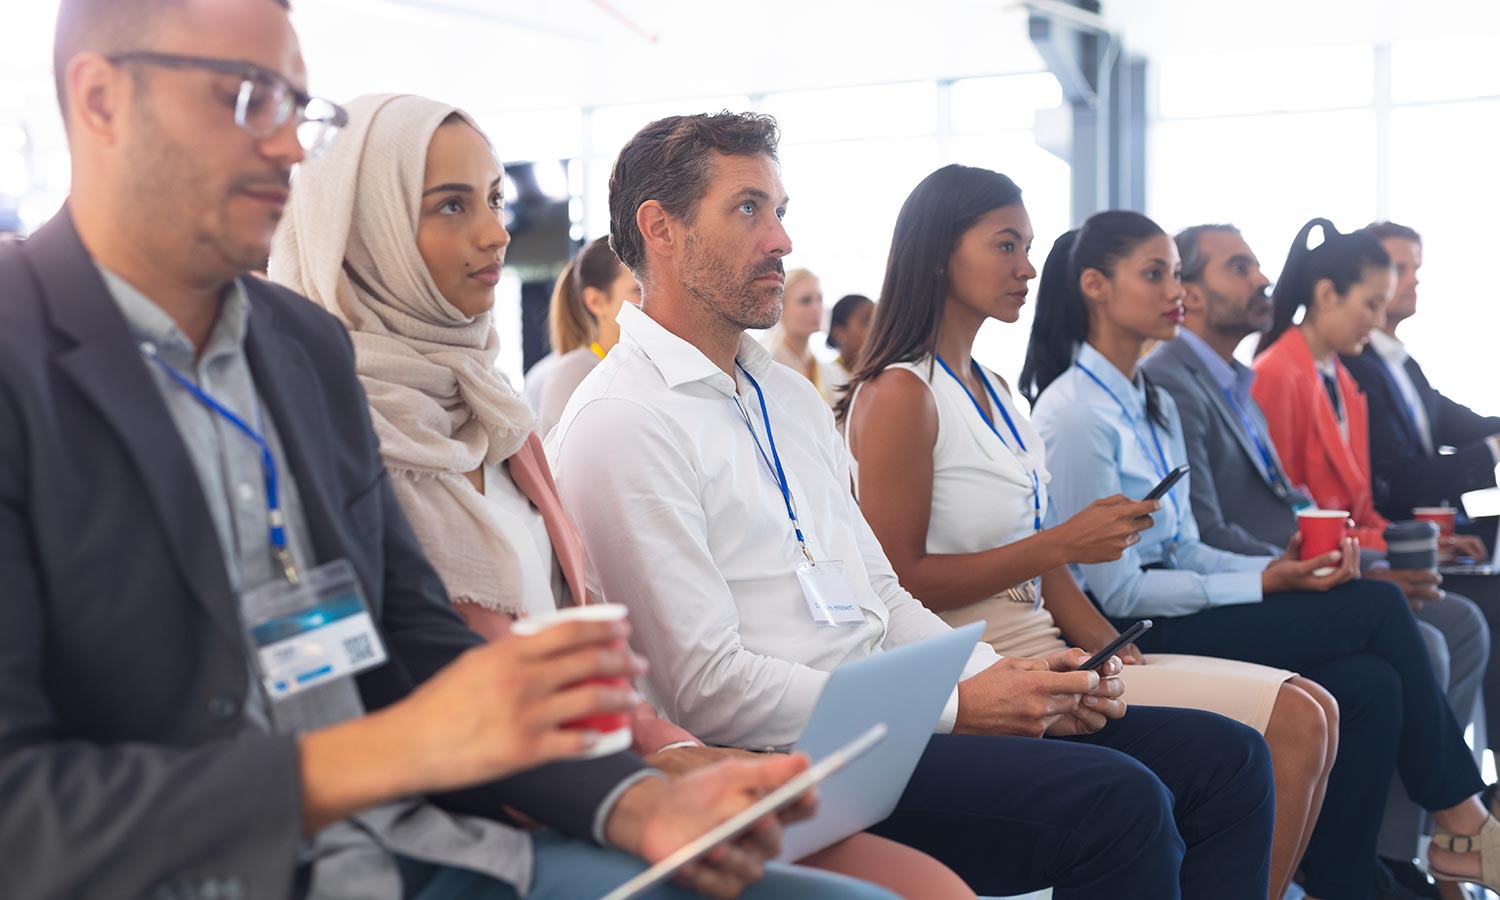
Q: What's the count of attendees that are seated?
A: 11